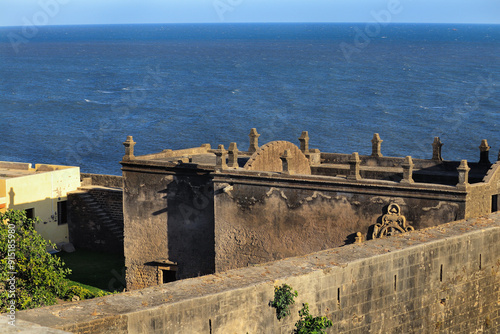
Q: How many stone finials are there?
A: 12